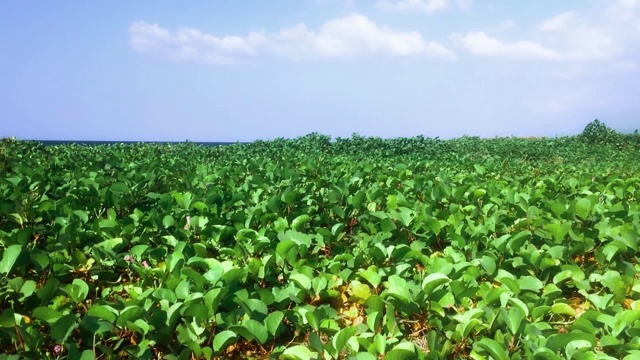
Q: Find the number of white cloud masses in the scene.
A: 3